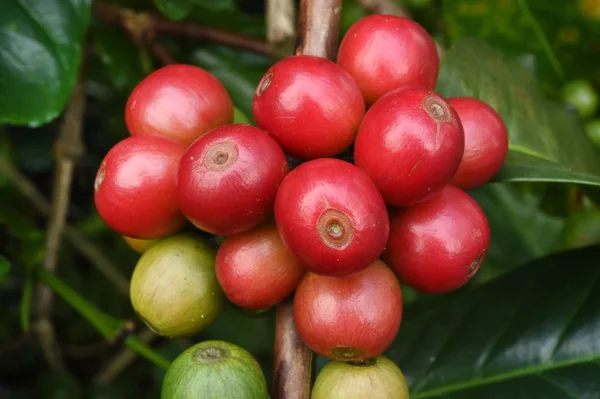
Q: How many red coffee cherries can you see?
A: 11